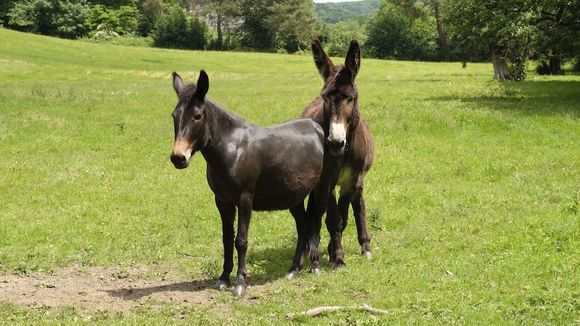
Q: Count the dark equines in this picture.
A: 2